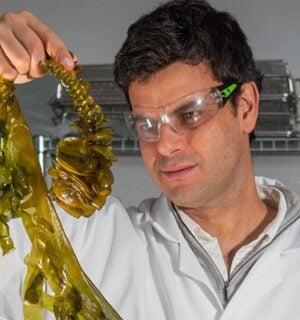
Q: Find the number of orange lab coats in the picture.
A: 0